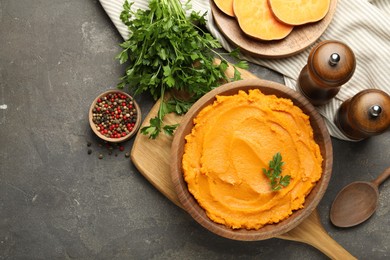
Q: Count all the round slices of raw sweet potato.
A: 3